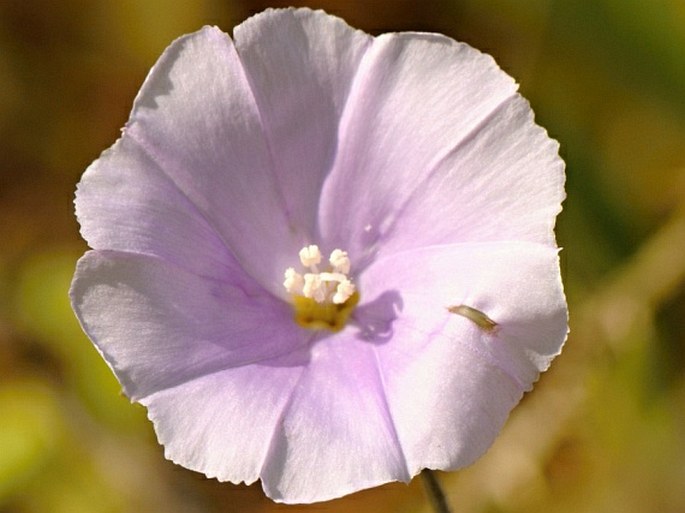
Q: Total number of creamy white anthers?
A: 5